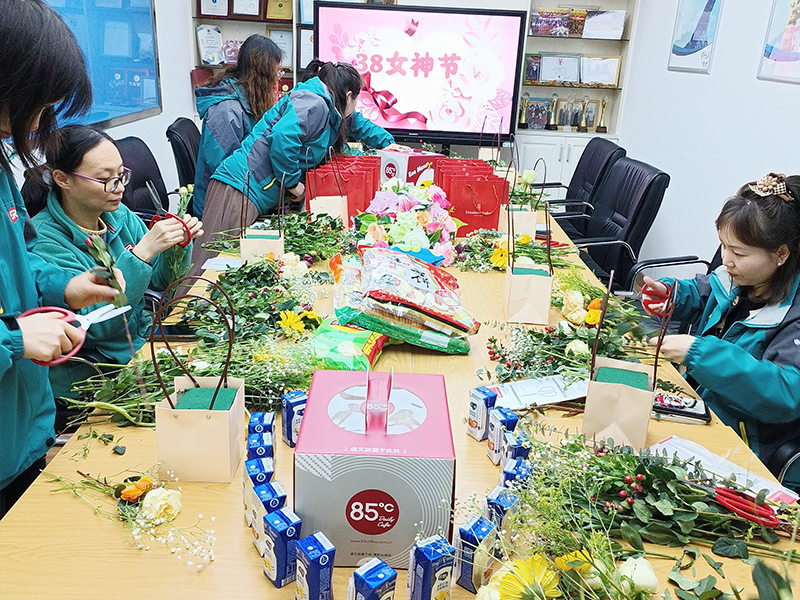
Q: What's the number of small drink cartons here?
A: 15